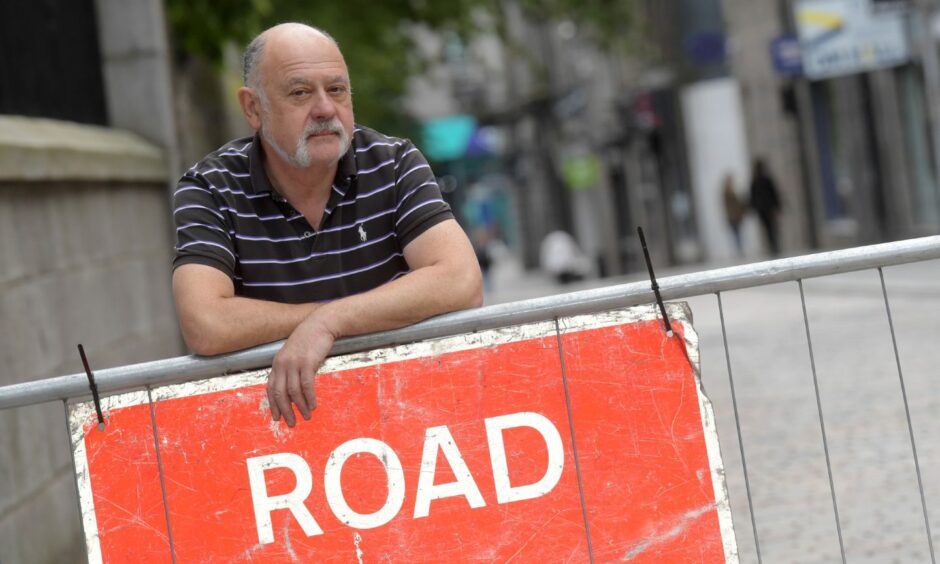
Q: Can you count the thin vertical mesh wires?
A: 6